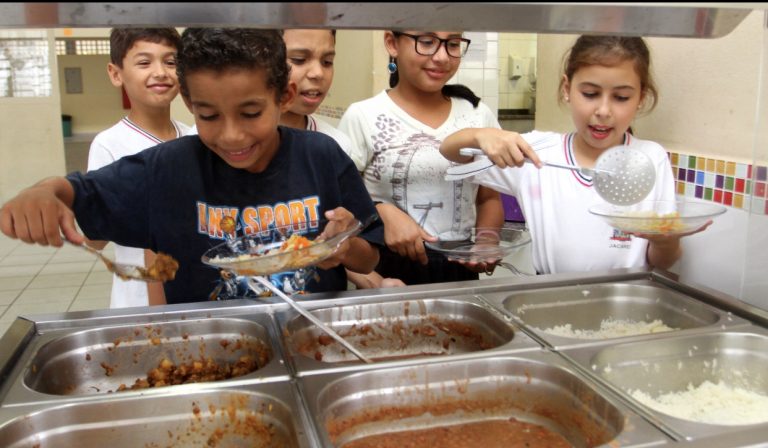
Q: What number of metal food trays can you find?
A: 6